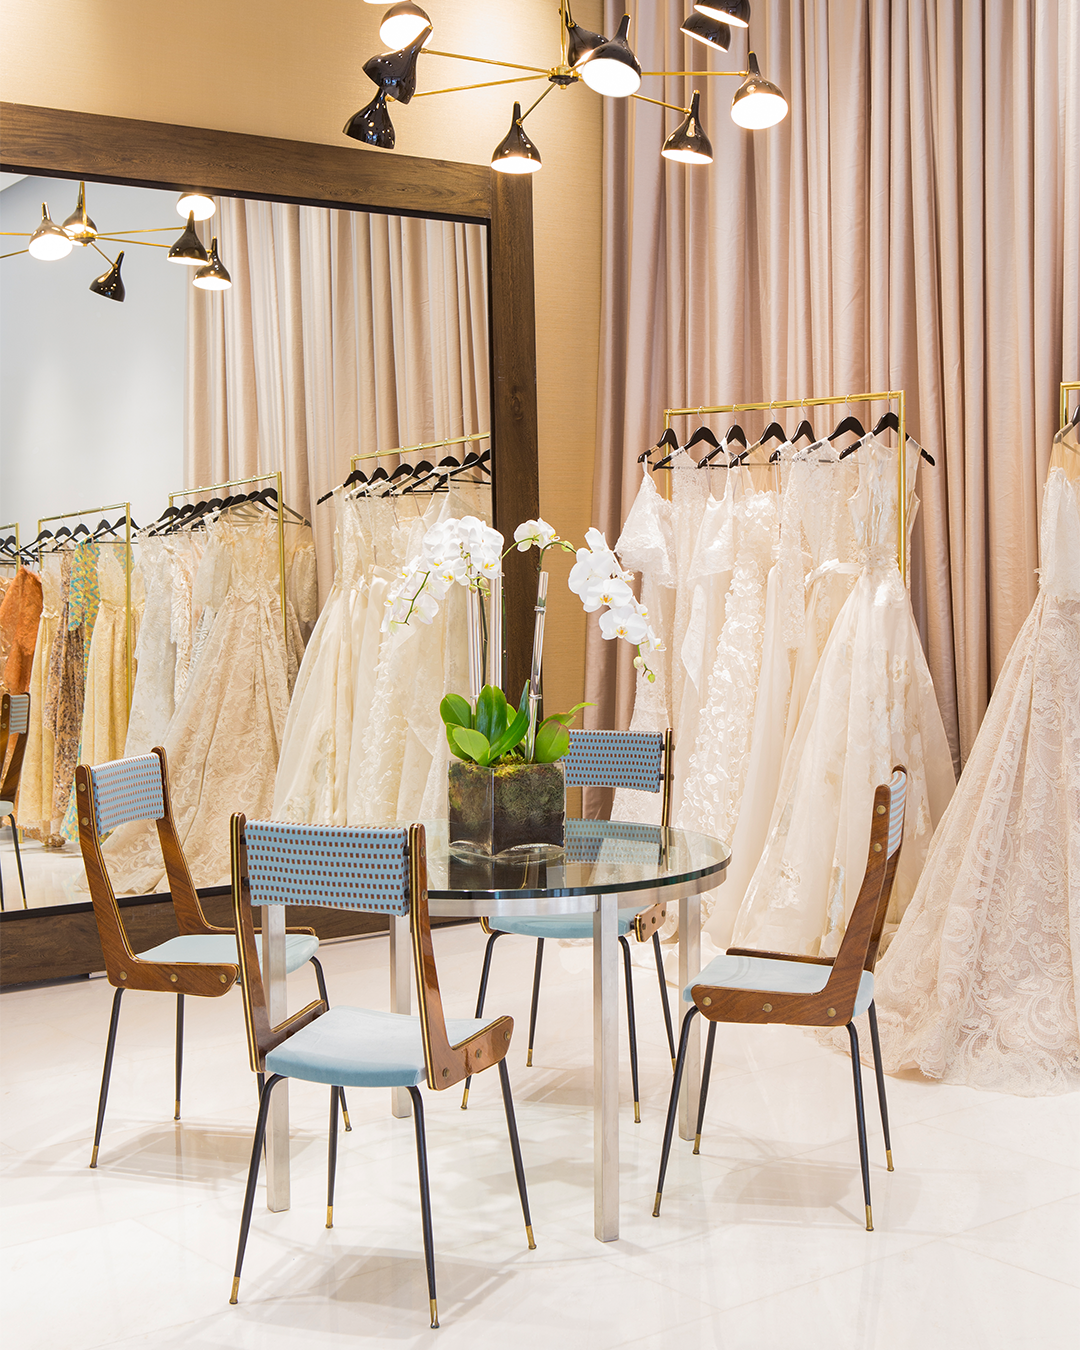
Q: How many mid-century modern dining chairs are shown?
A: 4